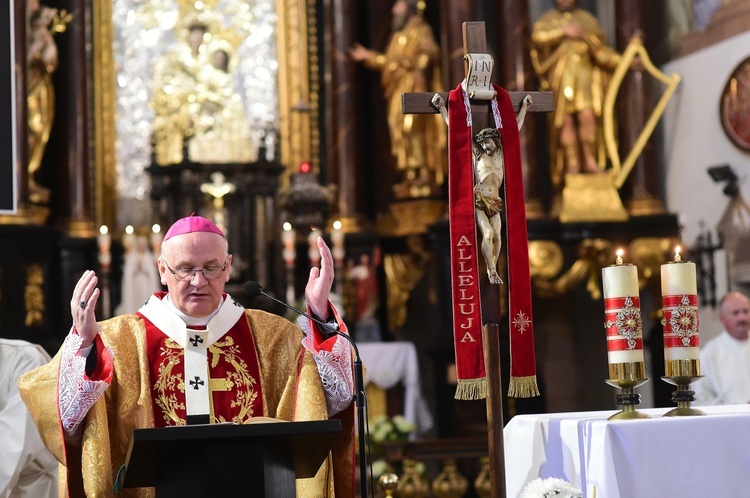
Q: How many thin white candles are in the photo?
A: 6